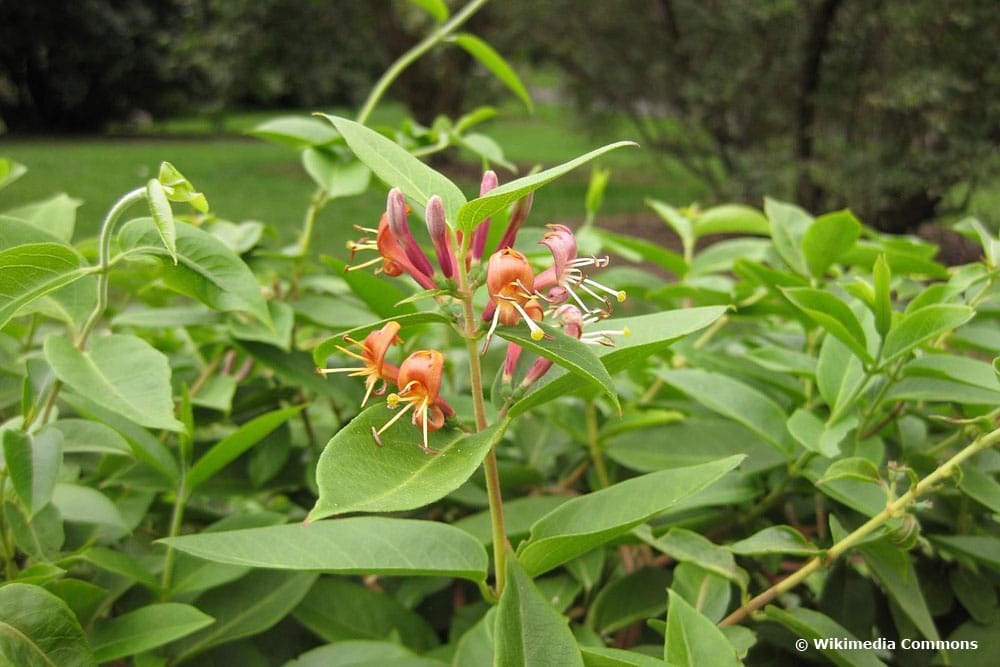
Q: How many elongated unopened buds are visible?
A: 4